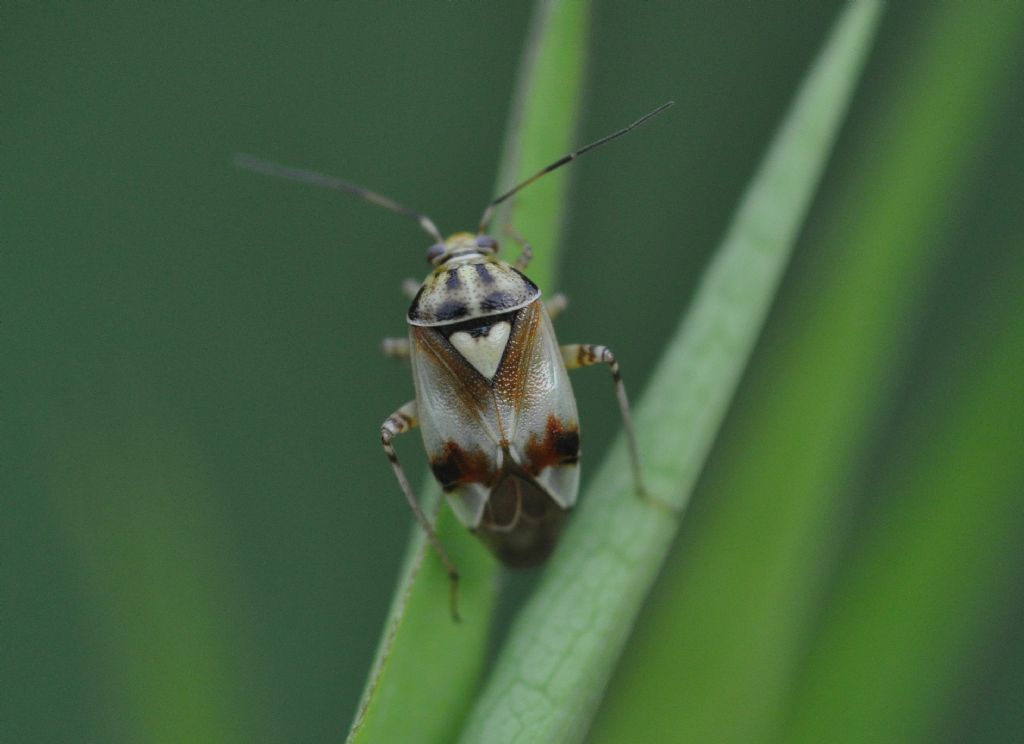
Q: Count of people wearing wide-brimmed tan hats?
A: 0